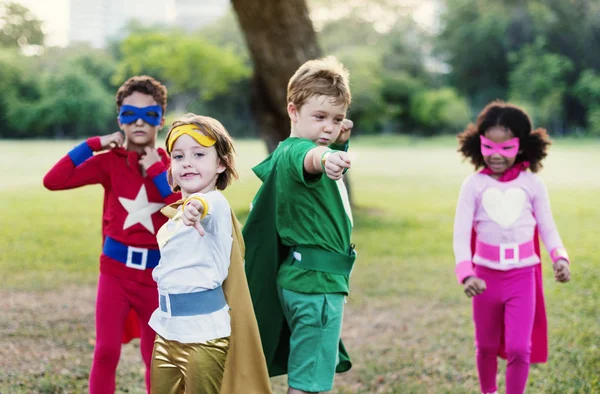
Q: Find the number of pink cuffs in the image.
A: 2